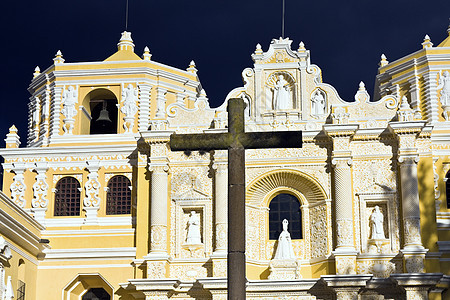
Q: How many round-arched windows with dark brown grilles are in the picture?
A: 2